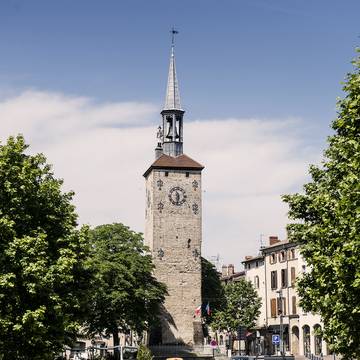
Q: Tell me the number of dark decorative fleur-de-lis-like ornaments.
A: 6